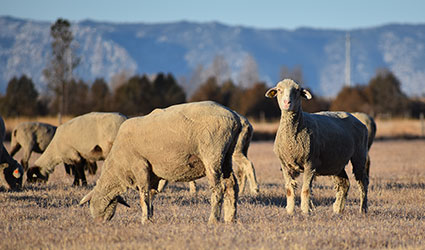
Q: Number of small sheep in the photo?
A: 1